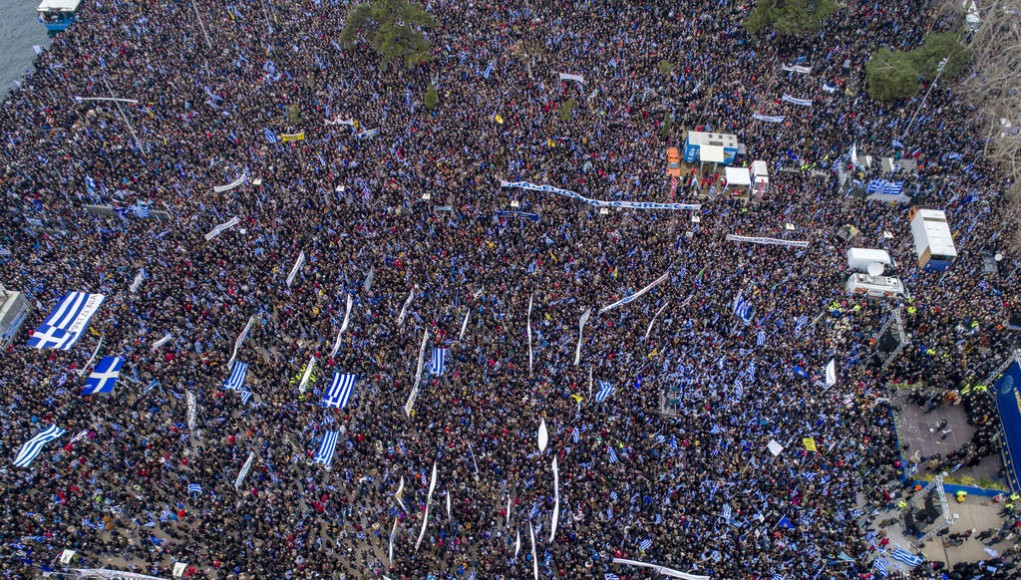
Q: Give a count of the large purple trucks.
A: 0